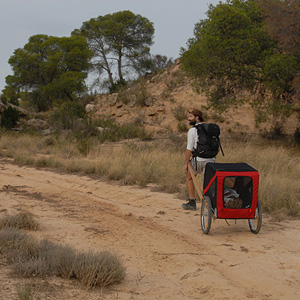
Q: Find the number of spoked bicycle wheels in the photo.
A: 2